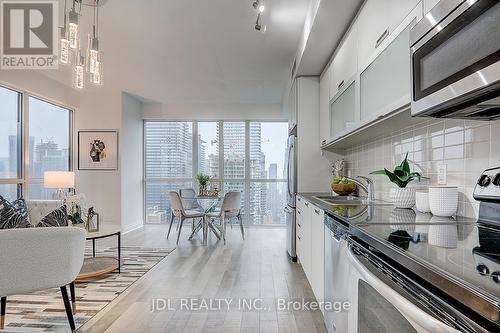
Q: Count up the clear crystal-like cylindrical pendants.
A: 5